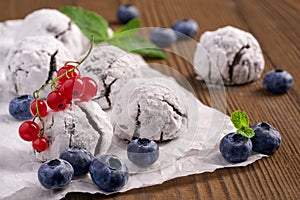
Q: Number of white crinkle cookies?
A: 6